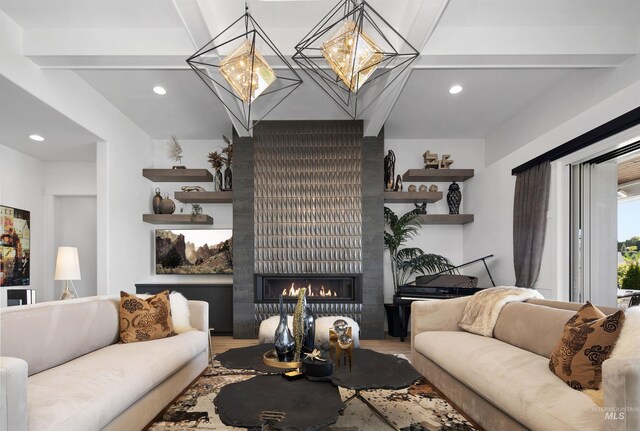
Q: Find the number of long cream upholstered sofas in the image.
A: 2